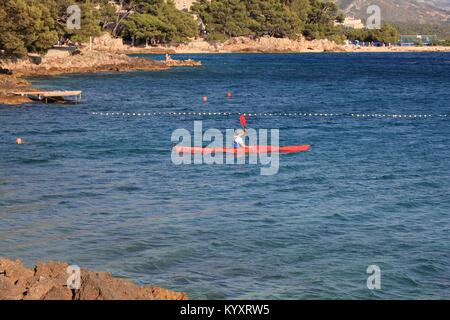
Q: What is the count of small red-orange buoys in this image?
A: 3